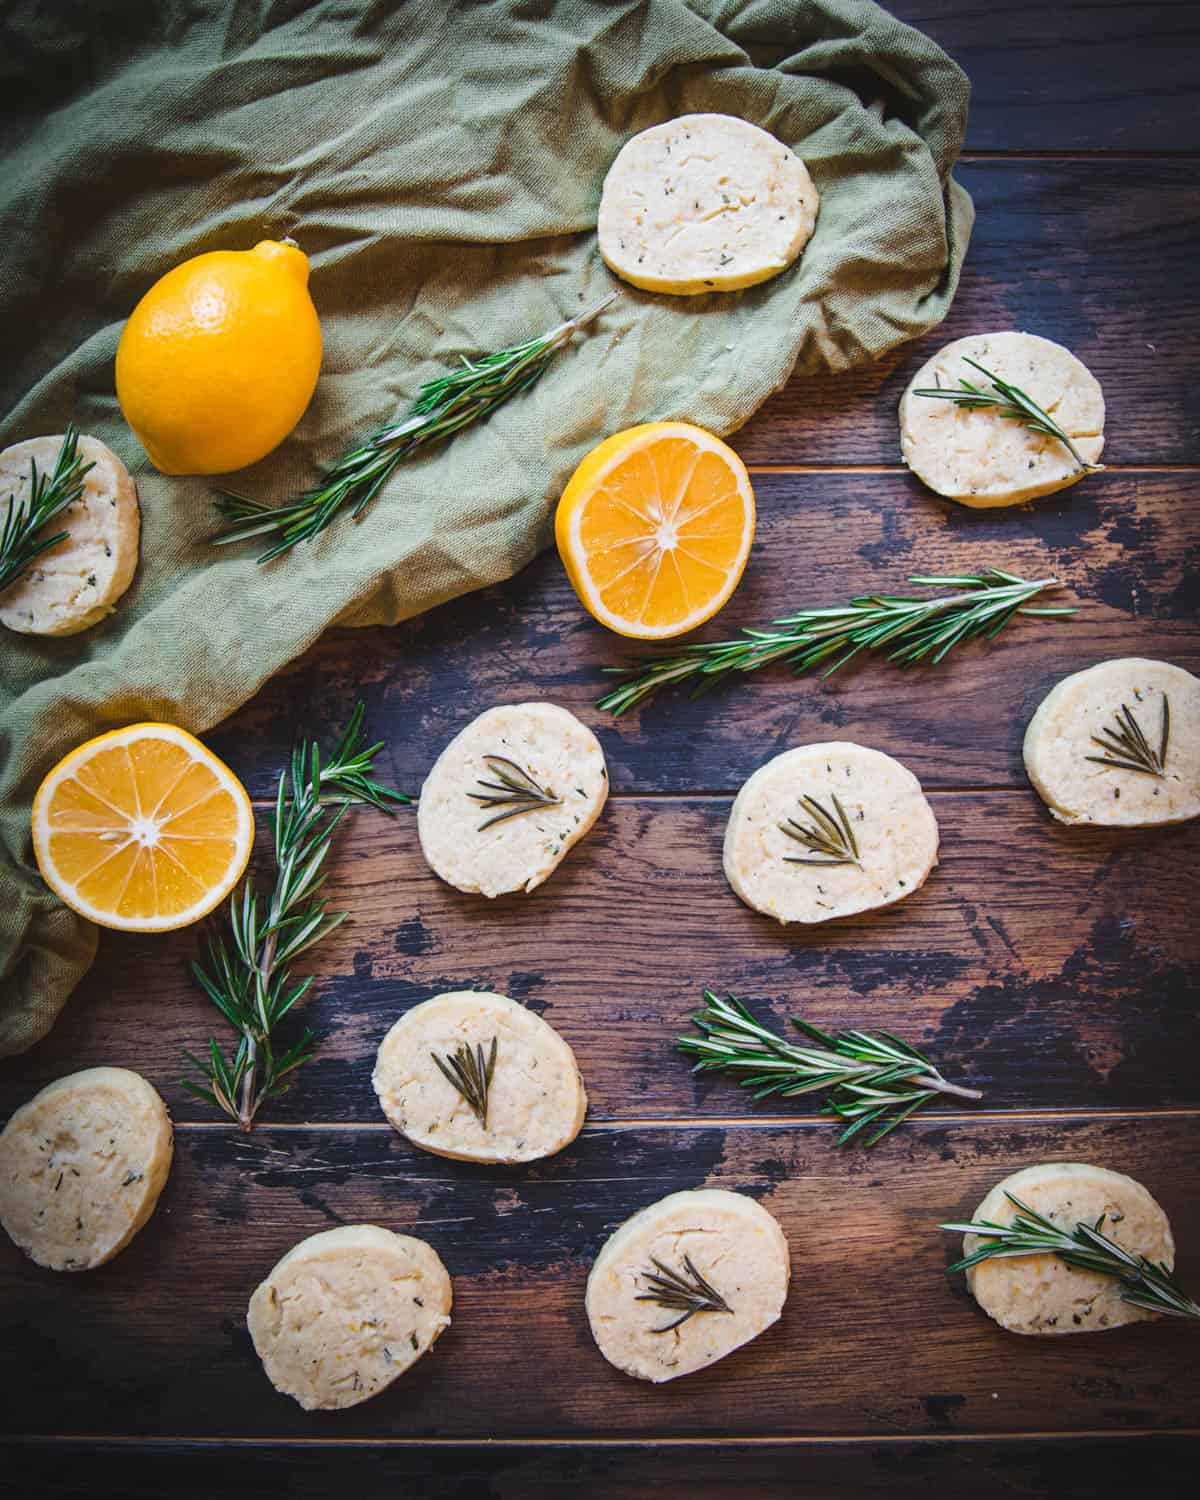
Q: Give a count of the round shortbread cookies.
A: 11